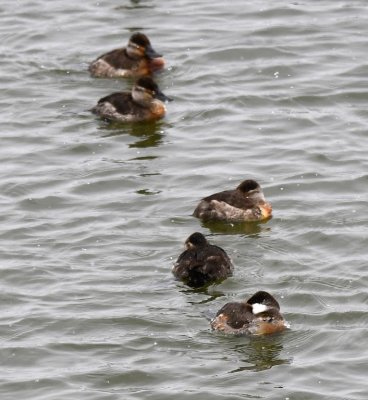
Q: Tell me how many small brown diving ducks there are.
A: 5